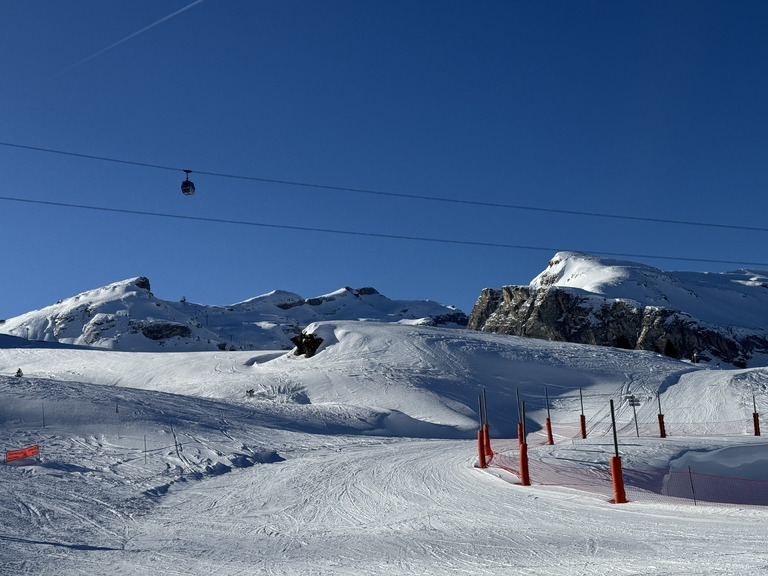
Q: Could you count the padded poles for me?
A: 9